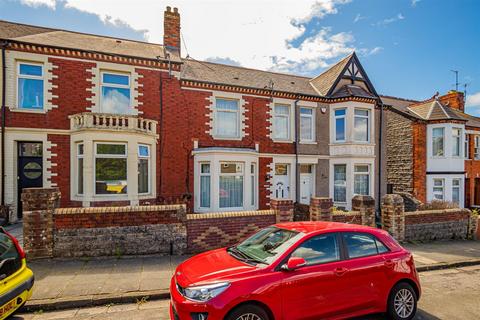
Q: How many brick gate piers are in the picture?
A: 5